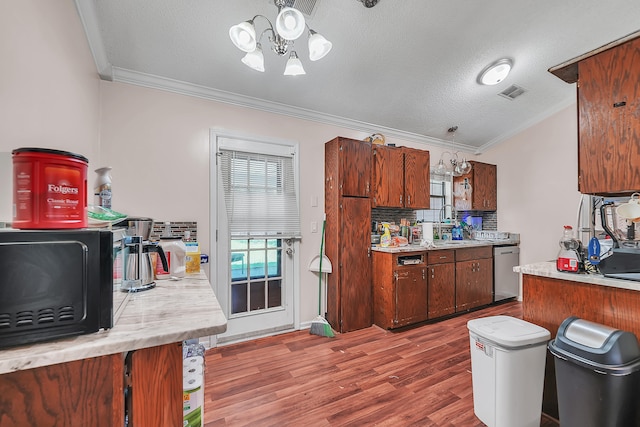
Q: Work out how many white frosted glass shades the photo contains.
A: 5